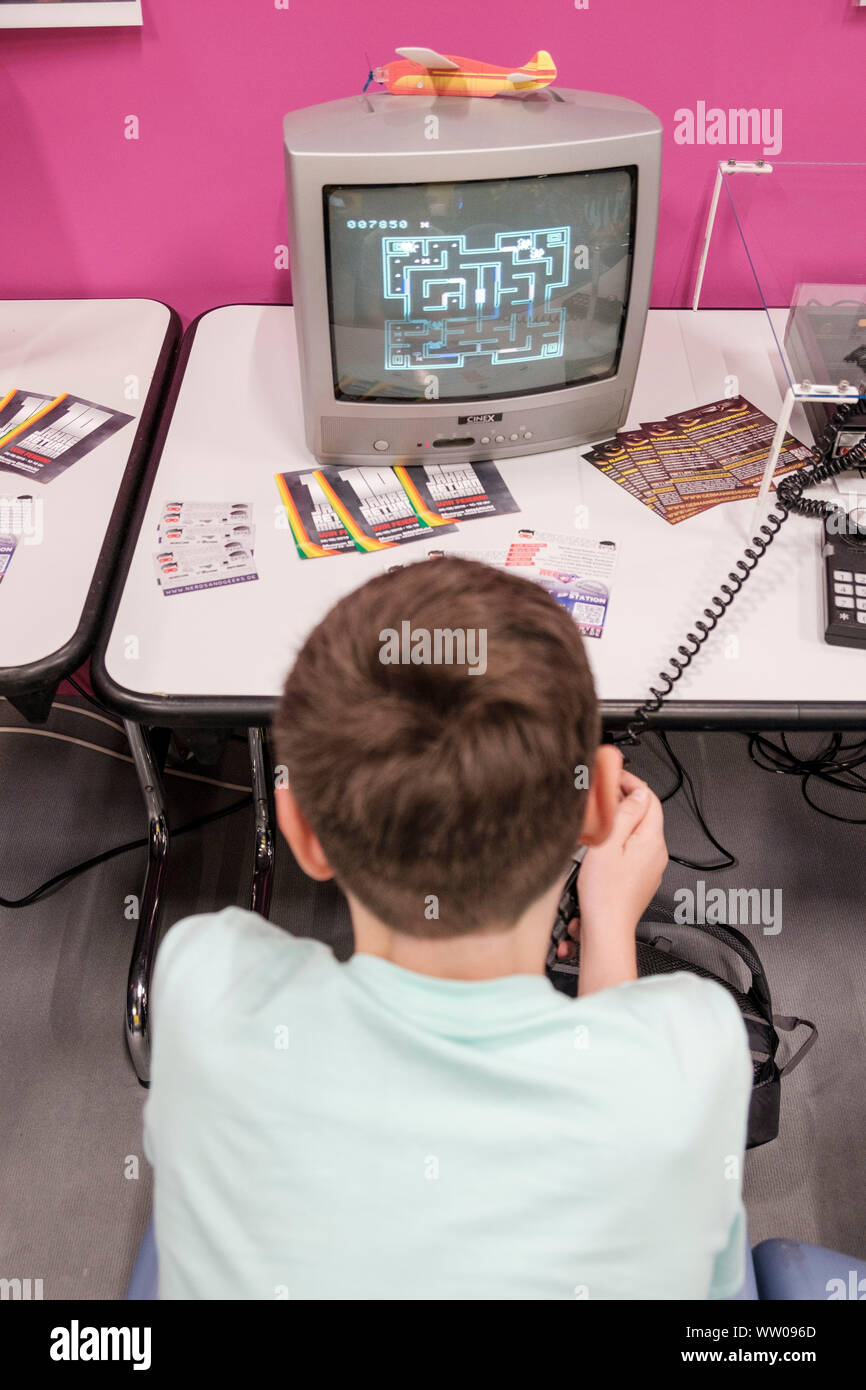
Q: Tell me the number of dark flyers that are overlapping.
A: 5